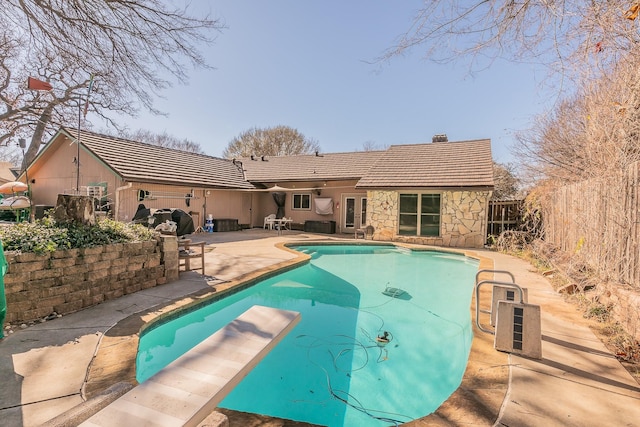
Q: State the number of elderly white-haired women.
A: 0